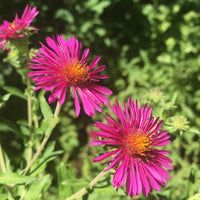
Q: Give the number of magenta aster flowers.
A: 3